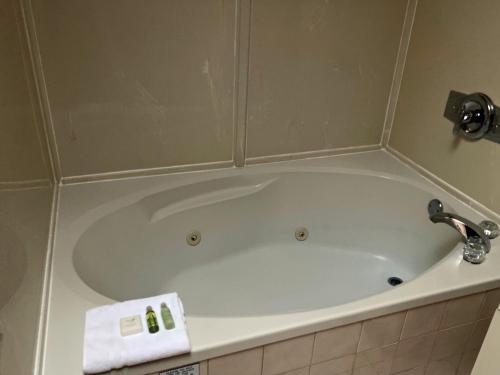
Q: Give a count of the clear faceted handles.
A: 2